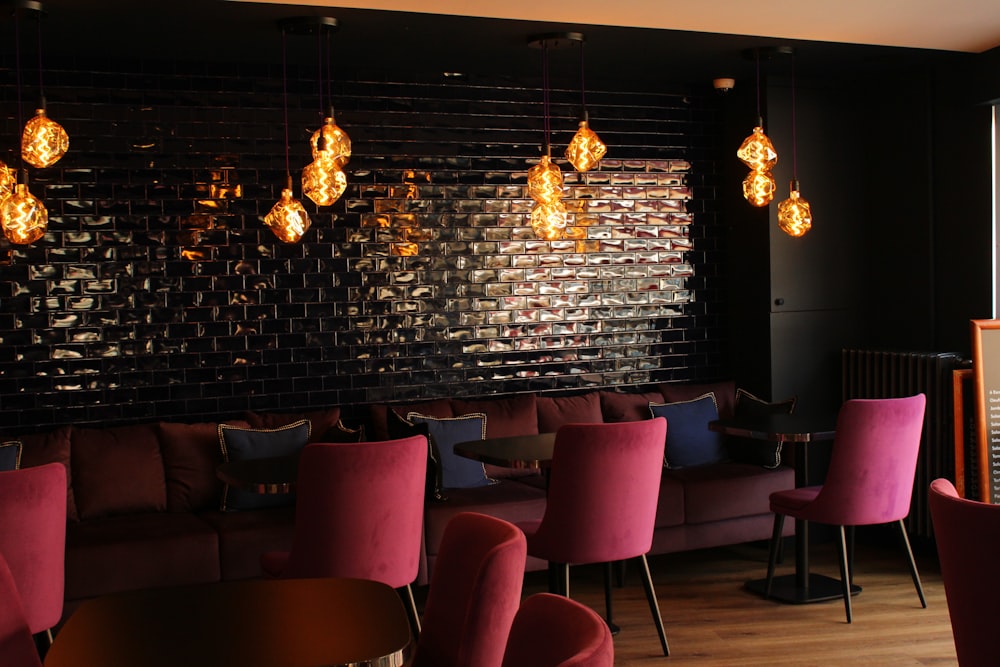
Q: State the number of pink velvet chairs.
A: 8